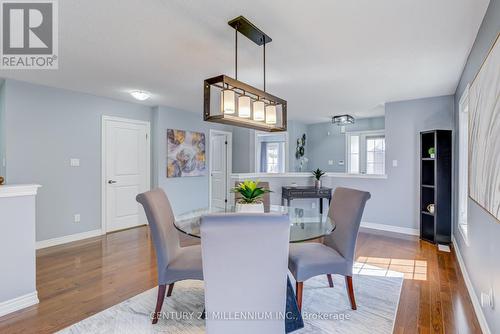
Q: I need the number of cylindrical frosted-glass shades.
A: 4